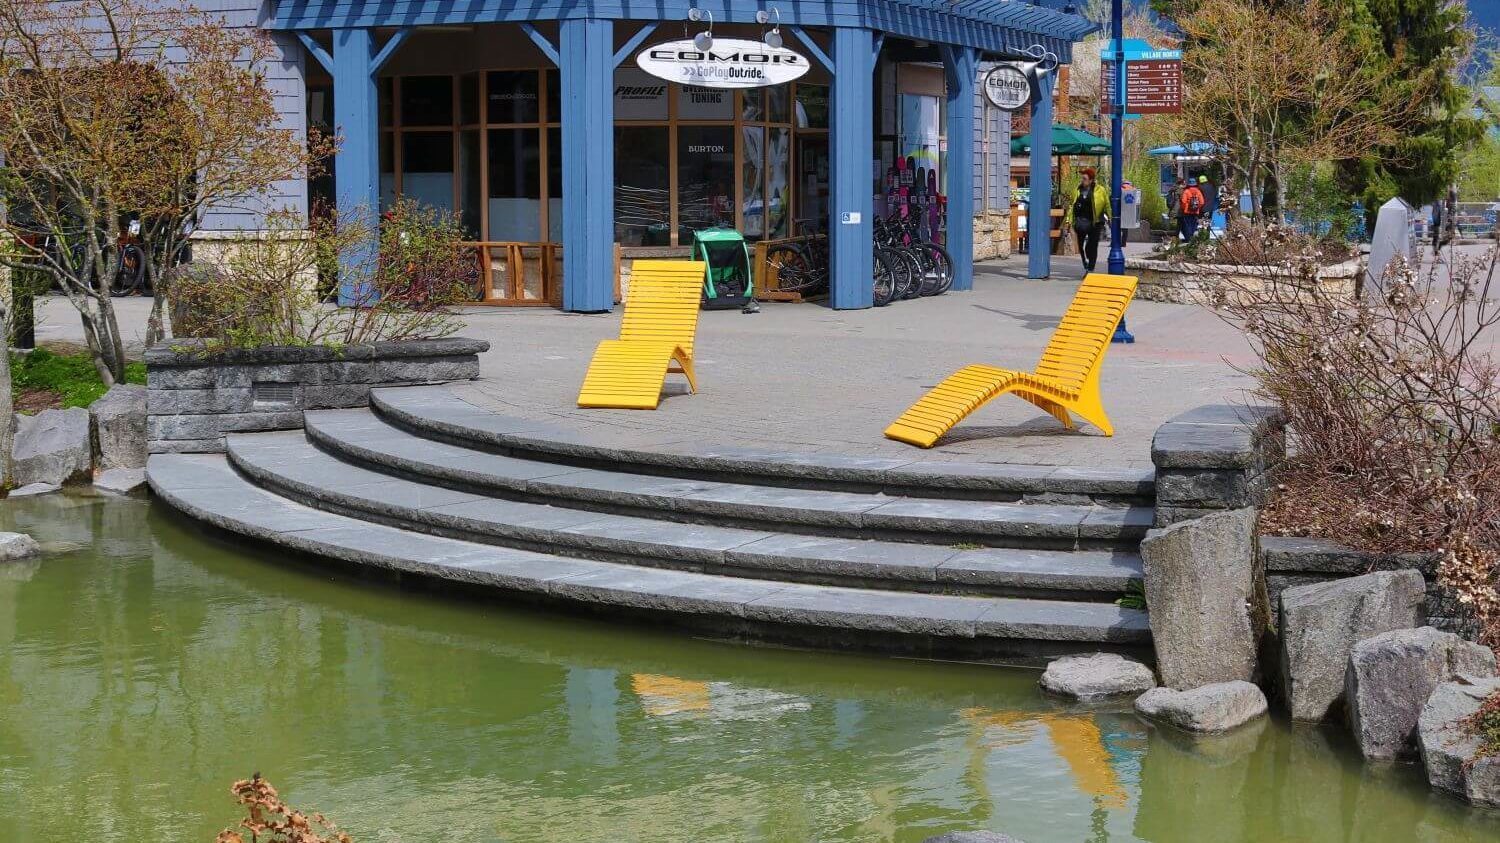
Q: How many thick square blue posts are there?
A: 5